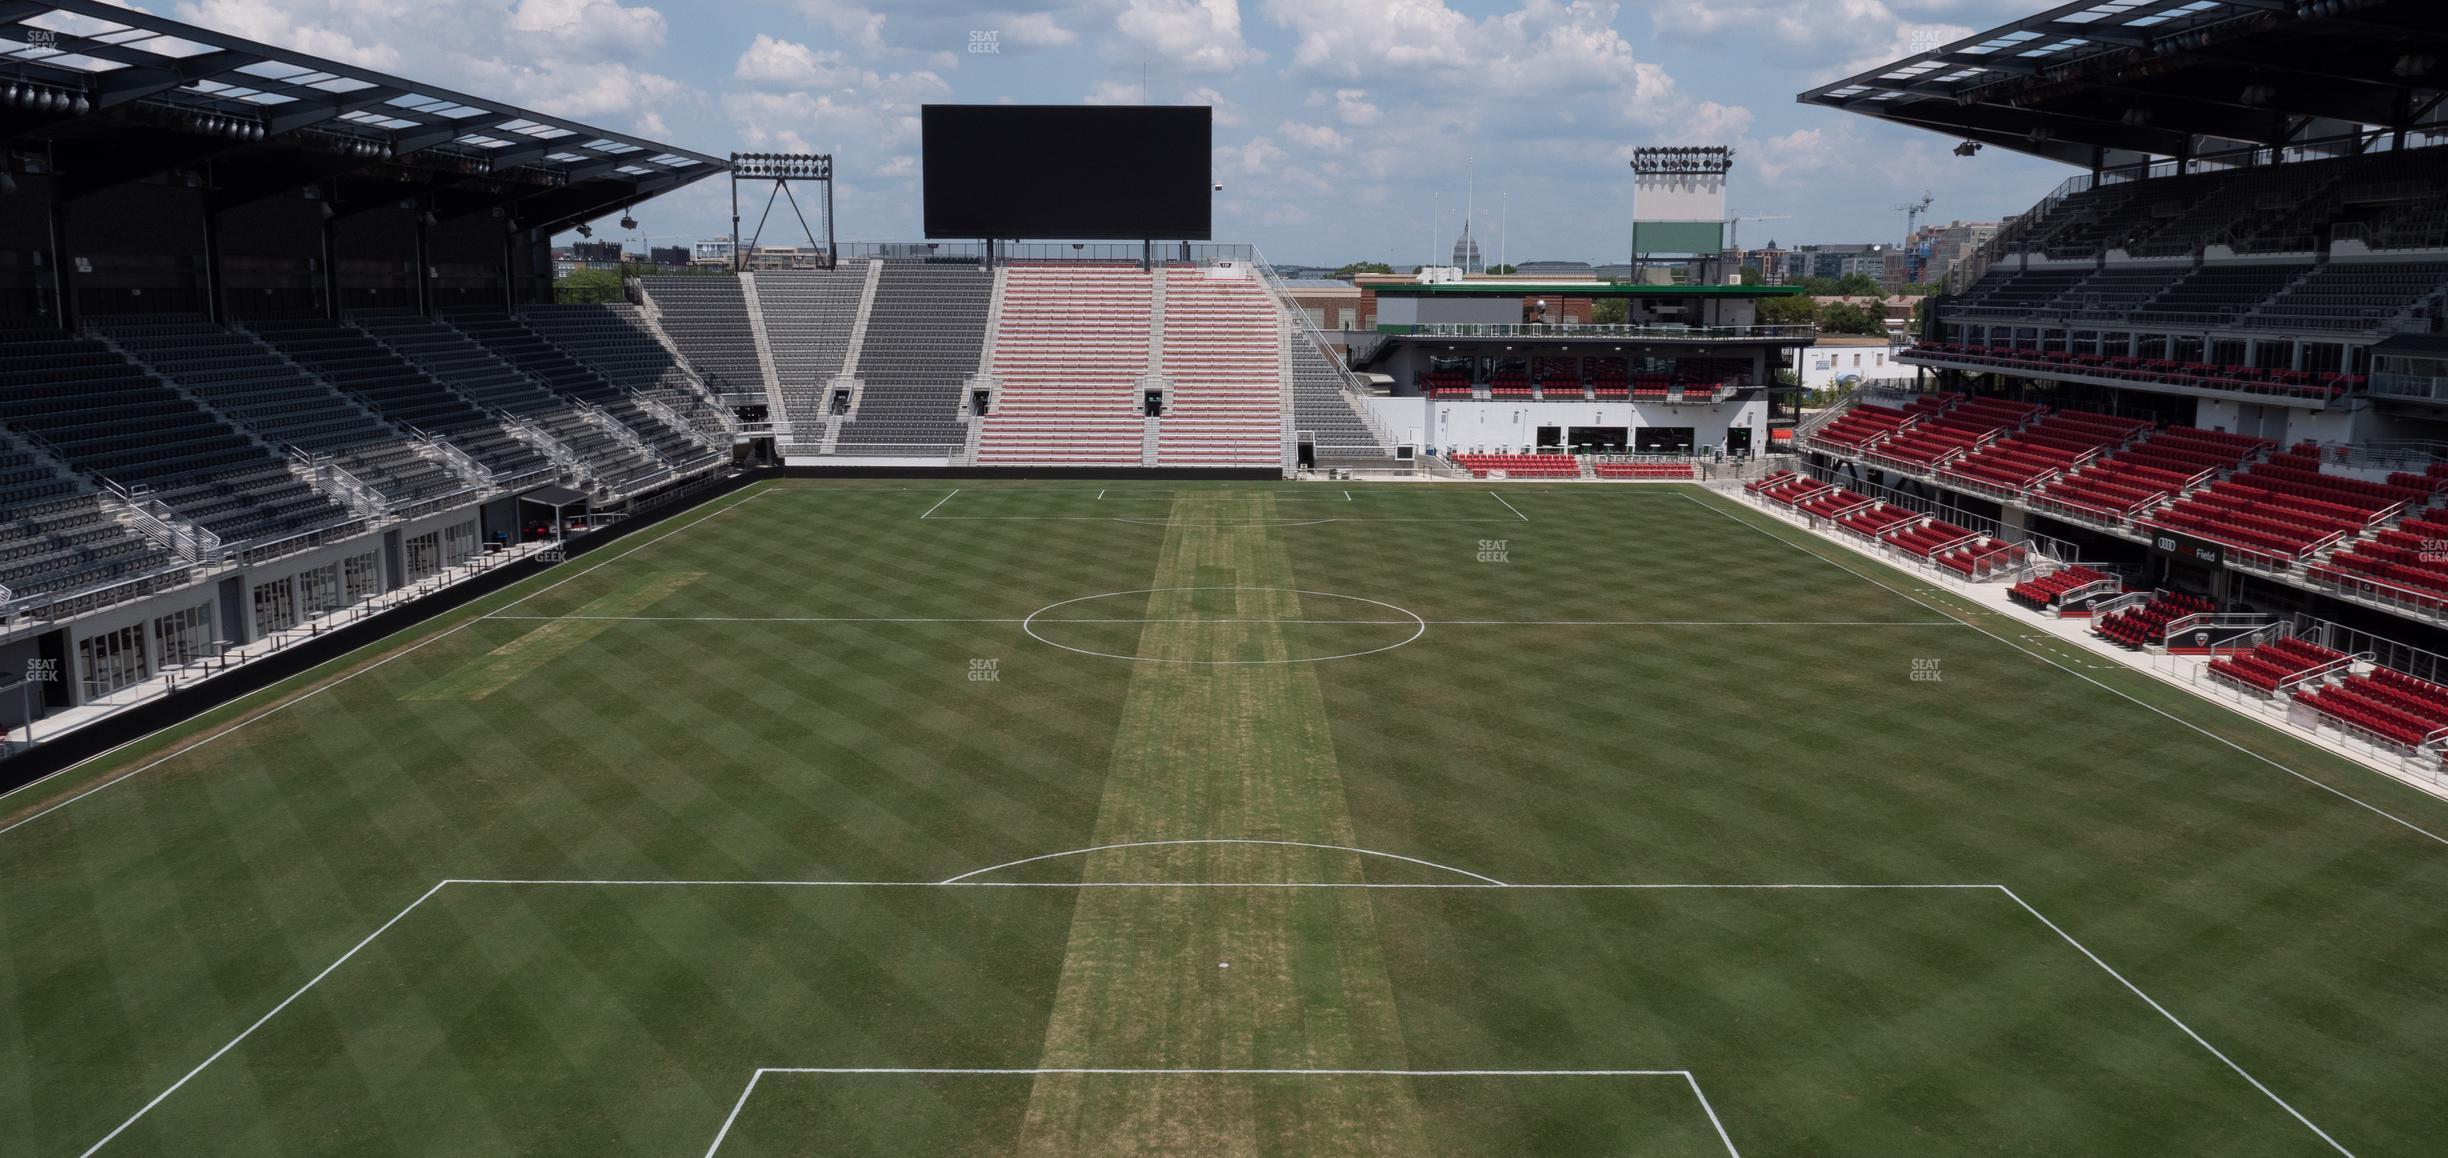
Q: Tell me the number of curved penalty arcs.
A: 2